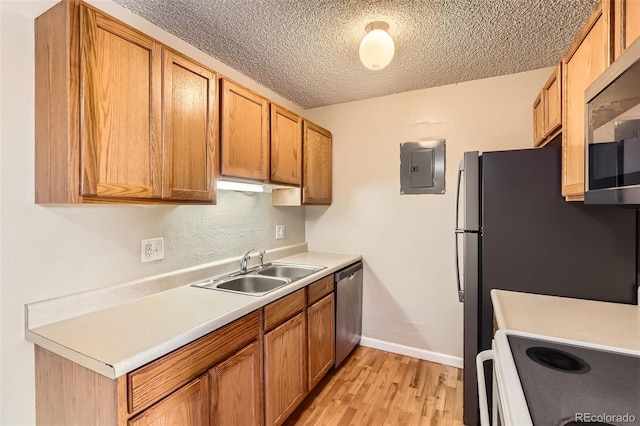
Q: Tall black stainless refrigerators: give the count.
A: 1